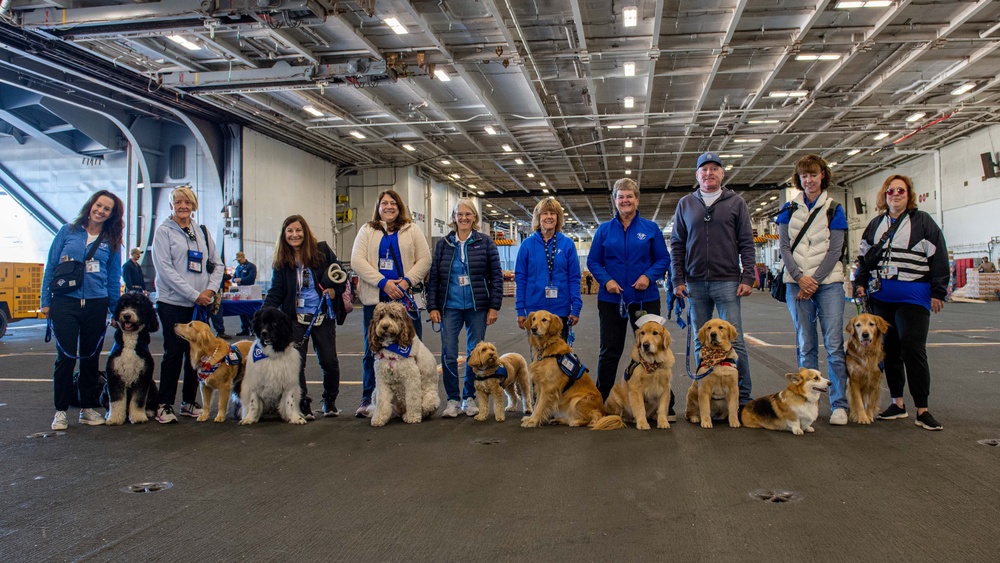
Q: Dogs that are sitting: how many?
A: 8